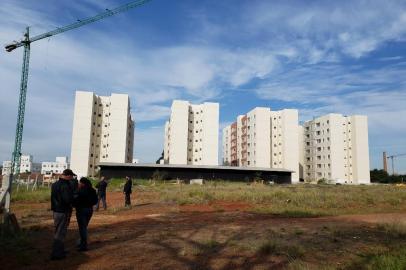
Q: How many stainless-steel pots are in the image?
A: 0